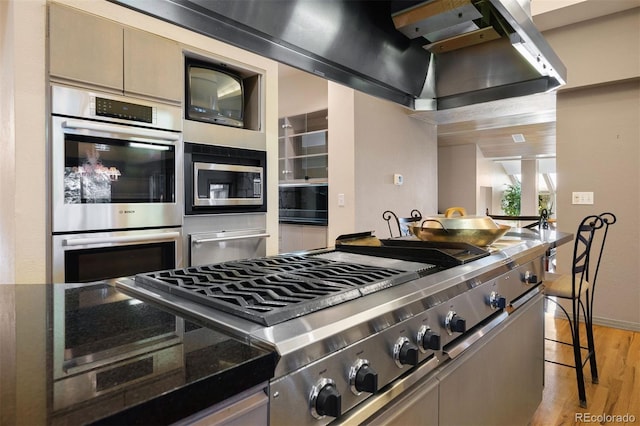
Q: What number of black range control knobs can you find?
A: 7